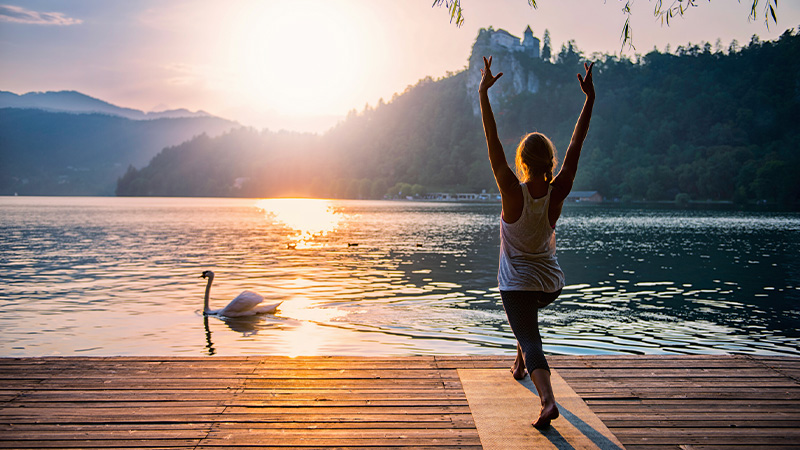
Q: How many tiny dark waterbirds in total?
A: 3